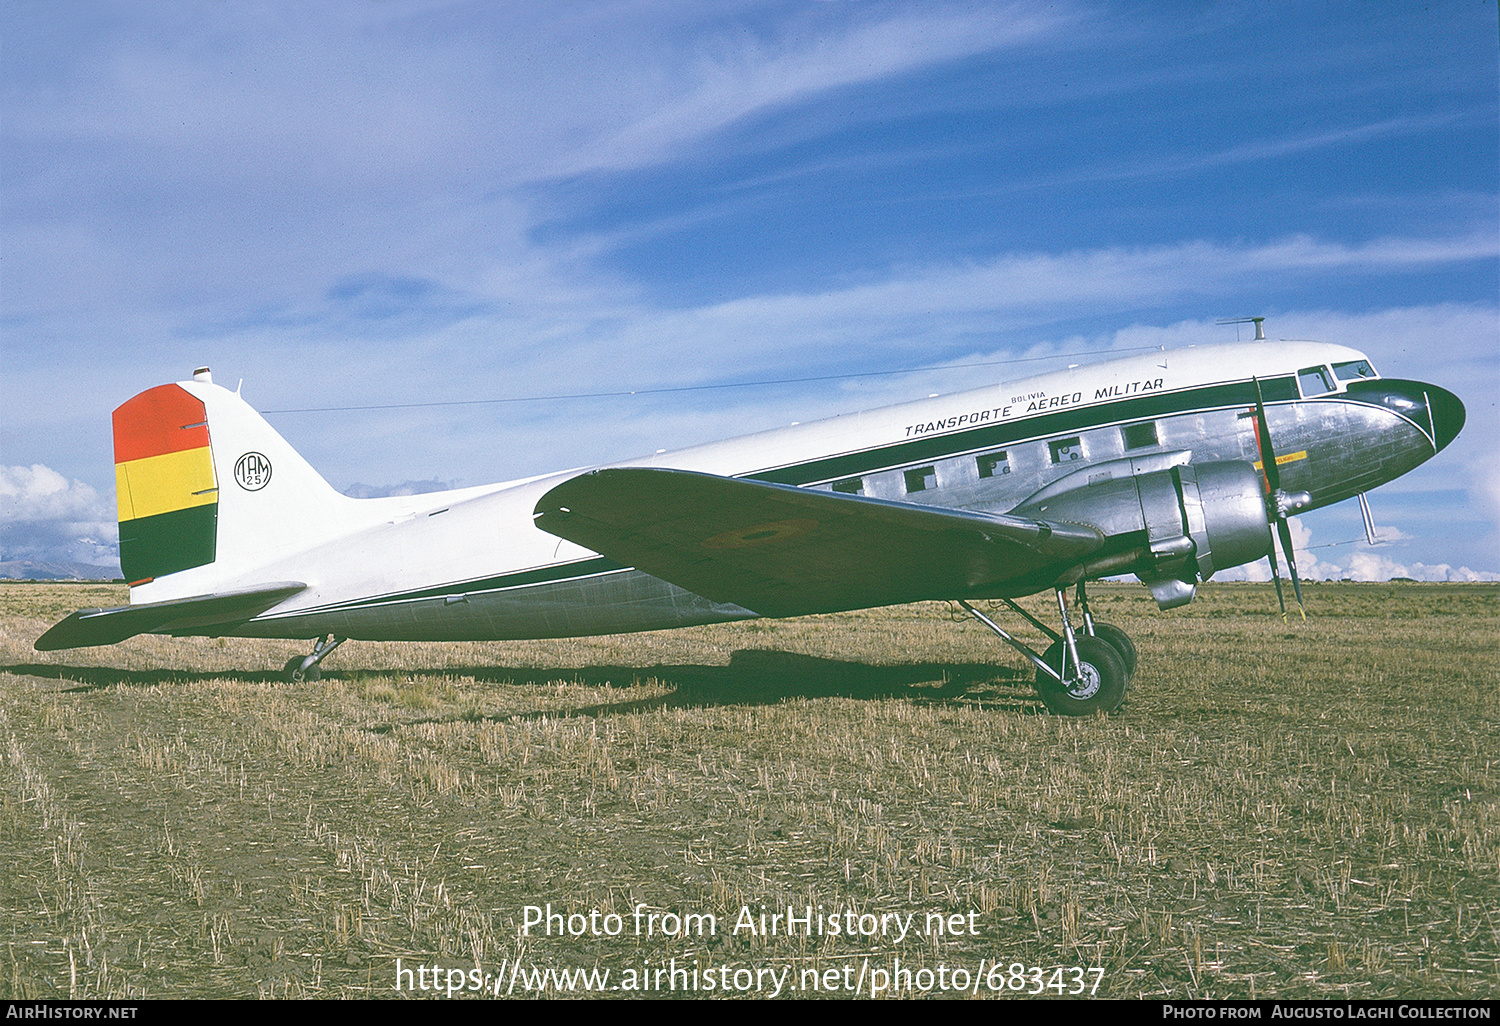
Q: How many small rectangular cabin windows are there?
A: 5